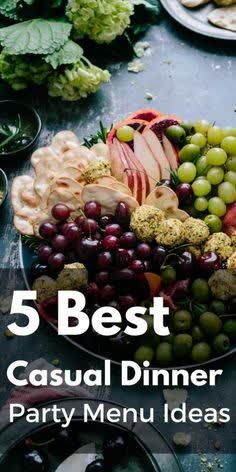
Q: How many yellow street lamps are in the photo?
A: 0